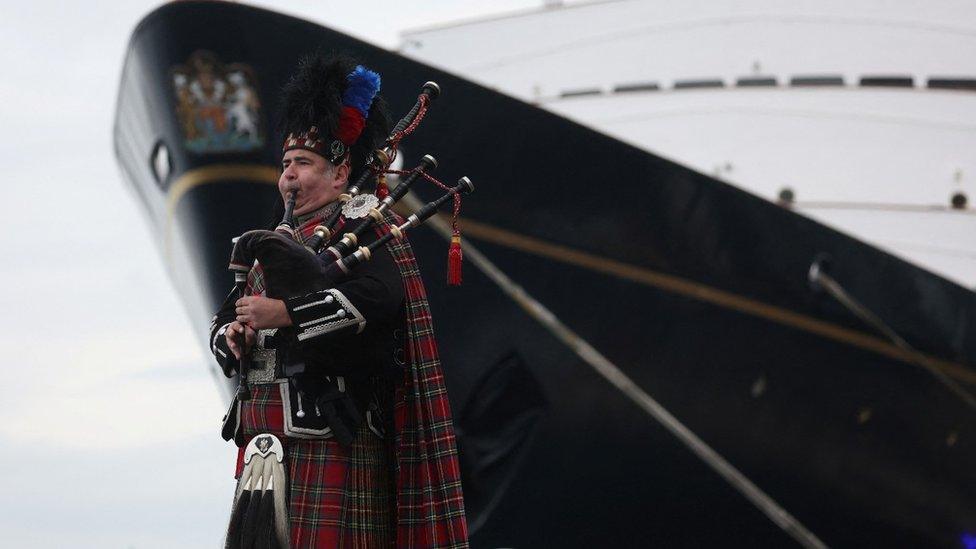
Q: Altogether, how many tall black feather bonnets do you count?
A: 1